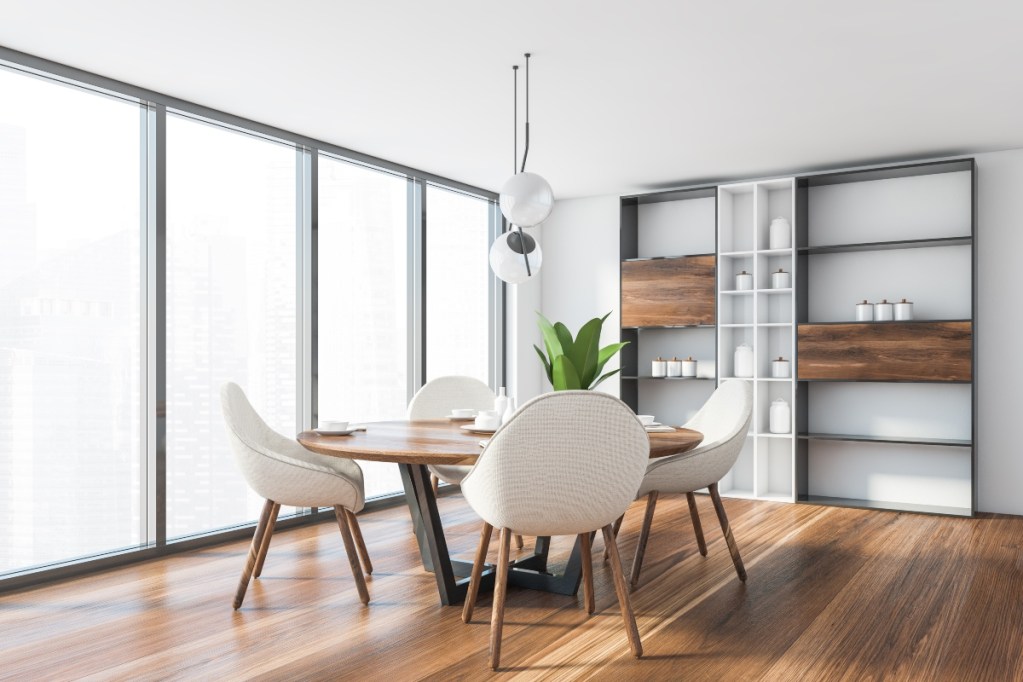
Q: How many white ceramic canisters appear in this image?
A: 12